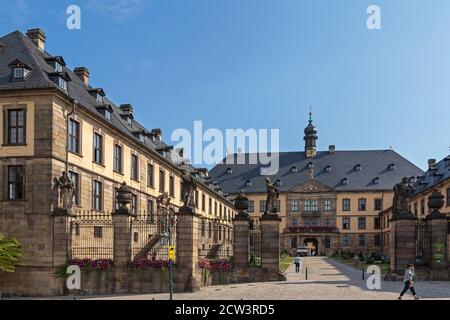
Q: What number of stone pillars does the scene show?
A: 7